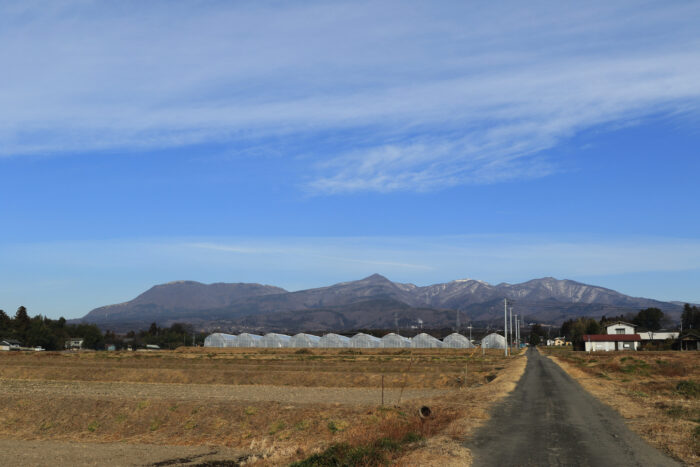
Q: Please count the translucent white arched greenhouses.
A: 10